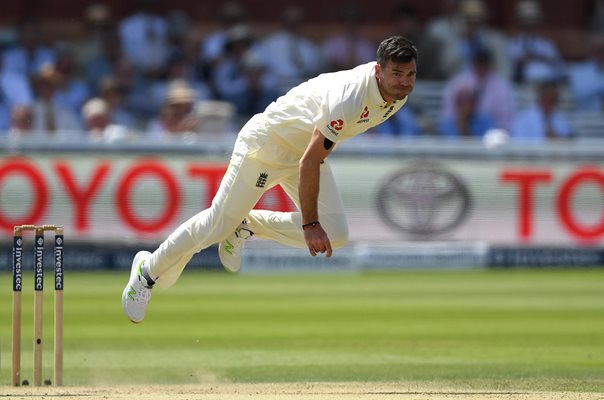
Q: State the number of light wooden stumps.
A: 3